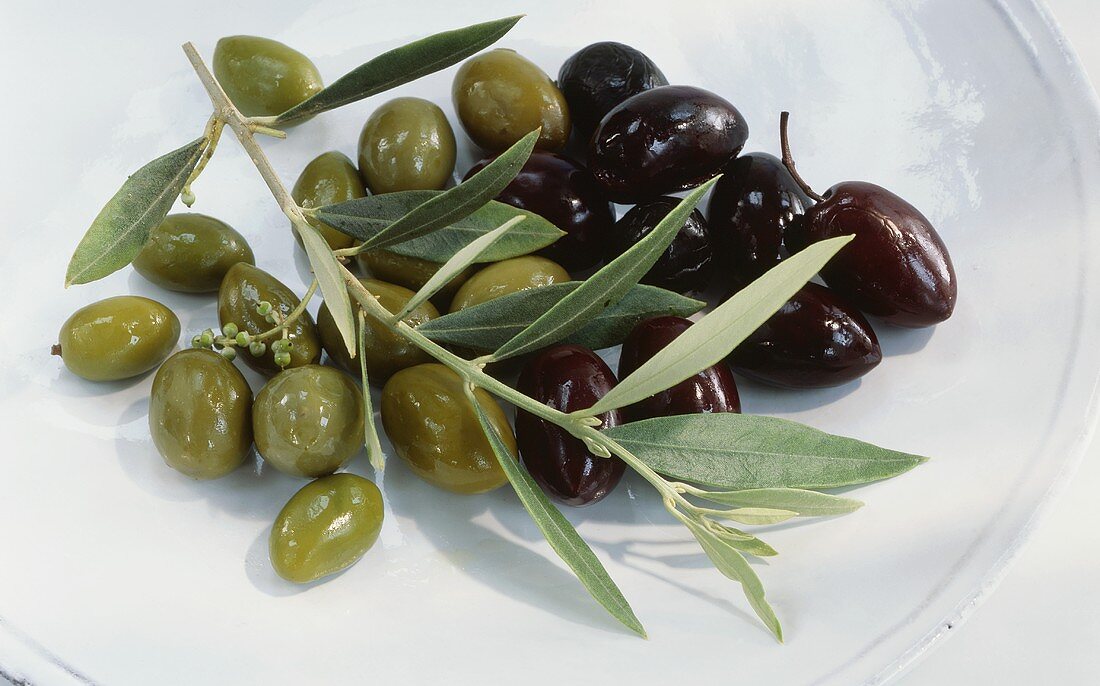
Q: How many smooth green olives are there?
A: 14